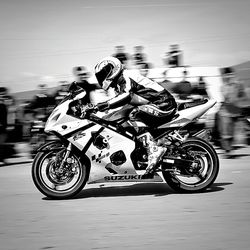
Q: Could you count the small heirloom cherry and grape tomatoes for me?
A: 0